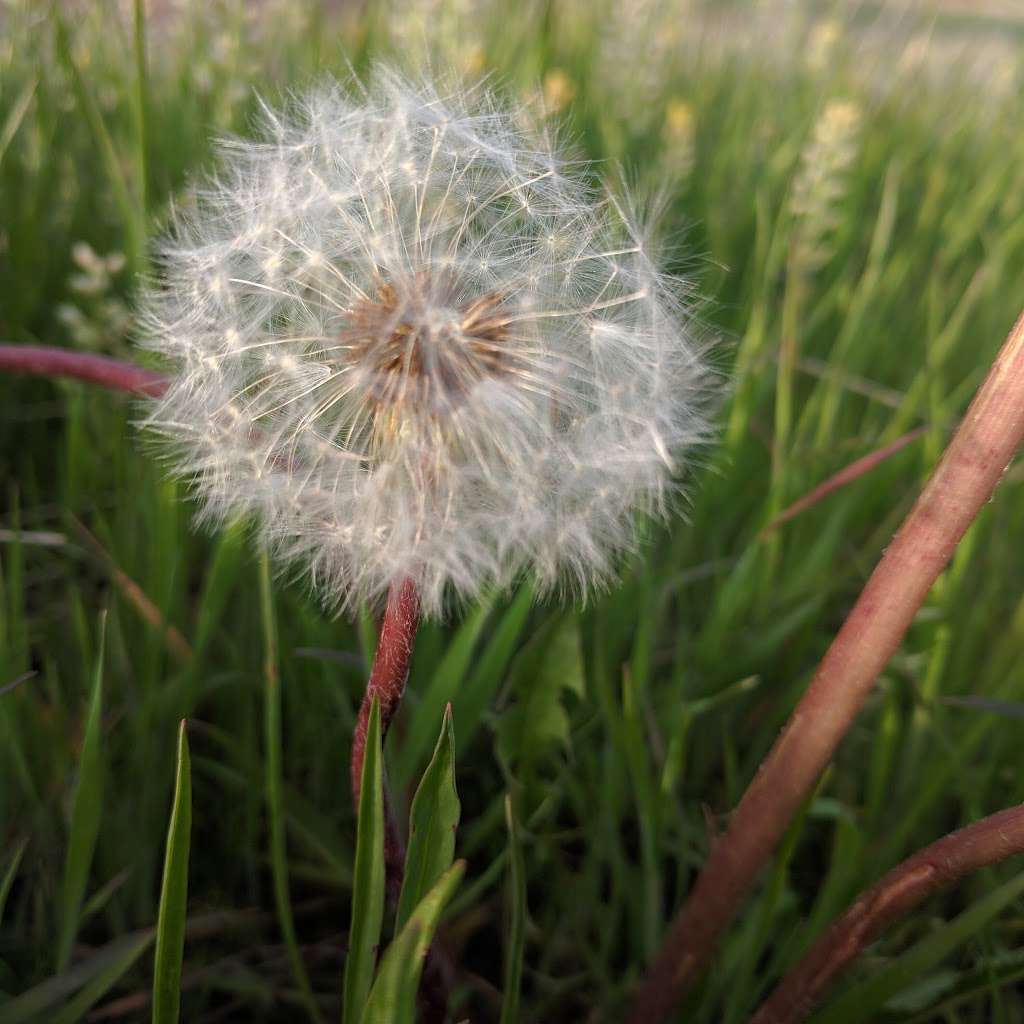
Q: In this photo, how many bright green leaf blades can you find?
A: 4